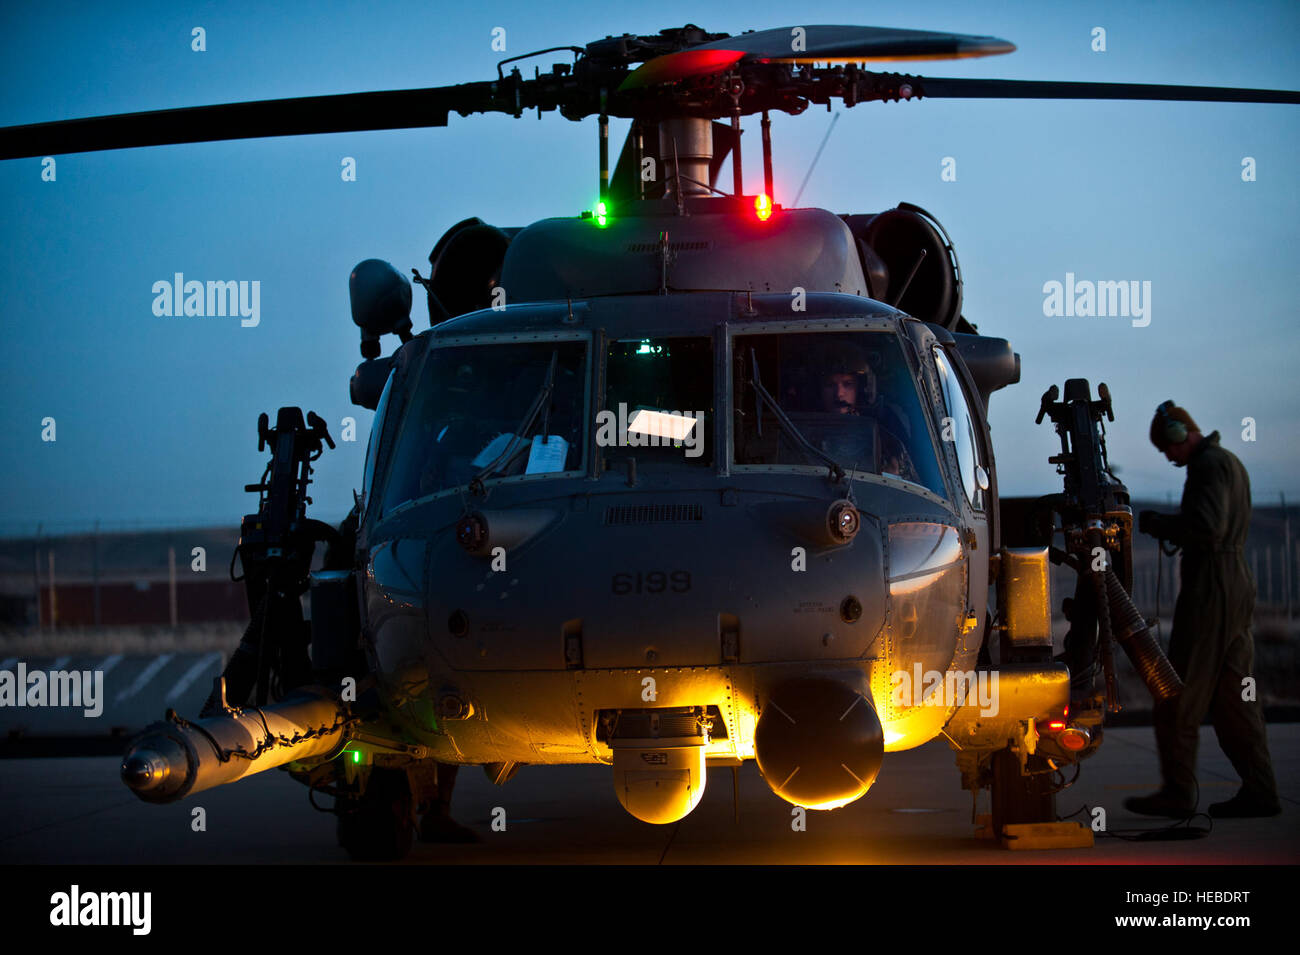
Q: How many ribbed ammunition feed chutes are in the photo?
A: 2